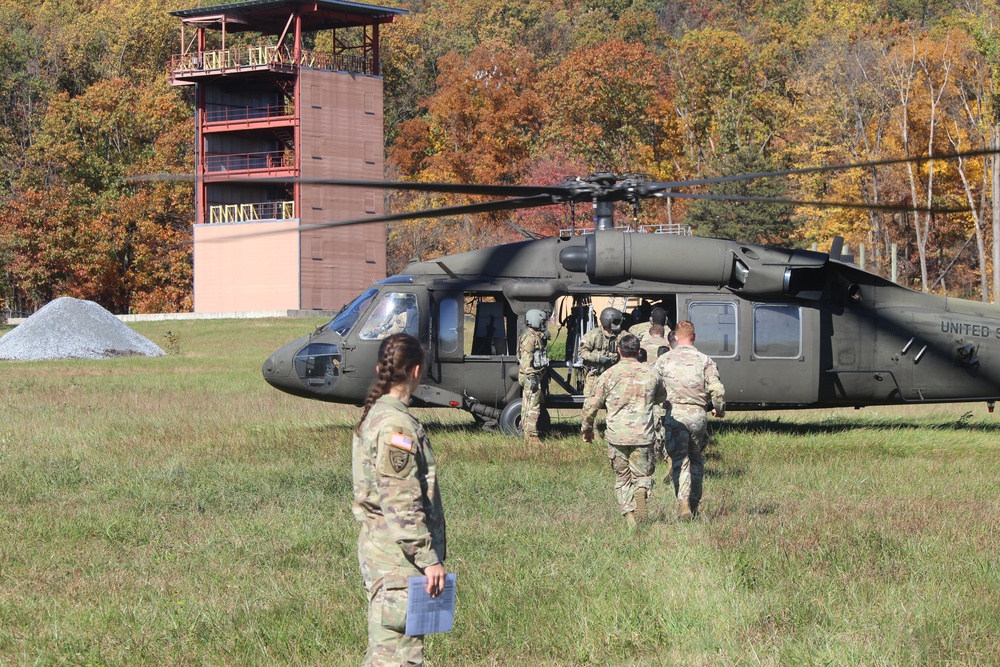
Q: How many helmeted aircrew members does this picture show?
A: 2